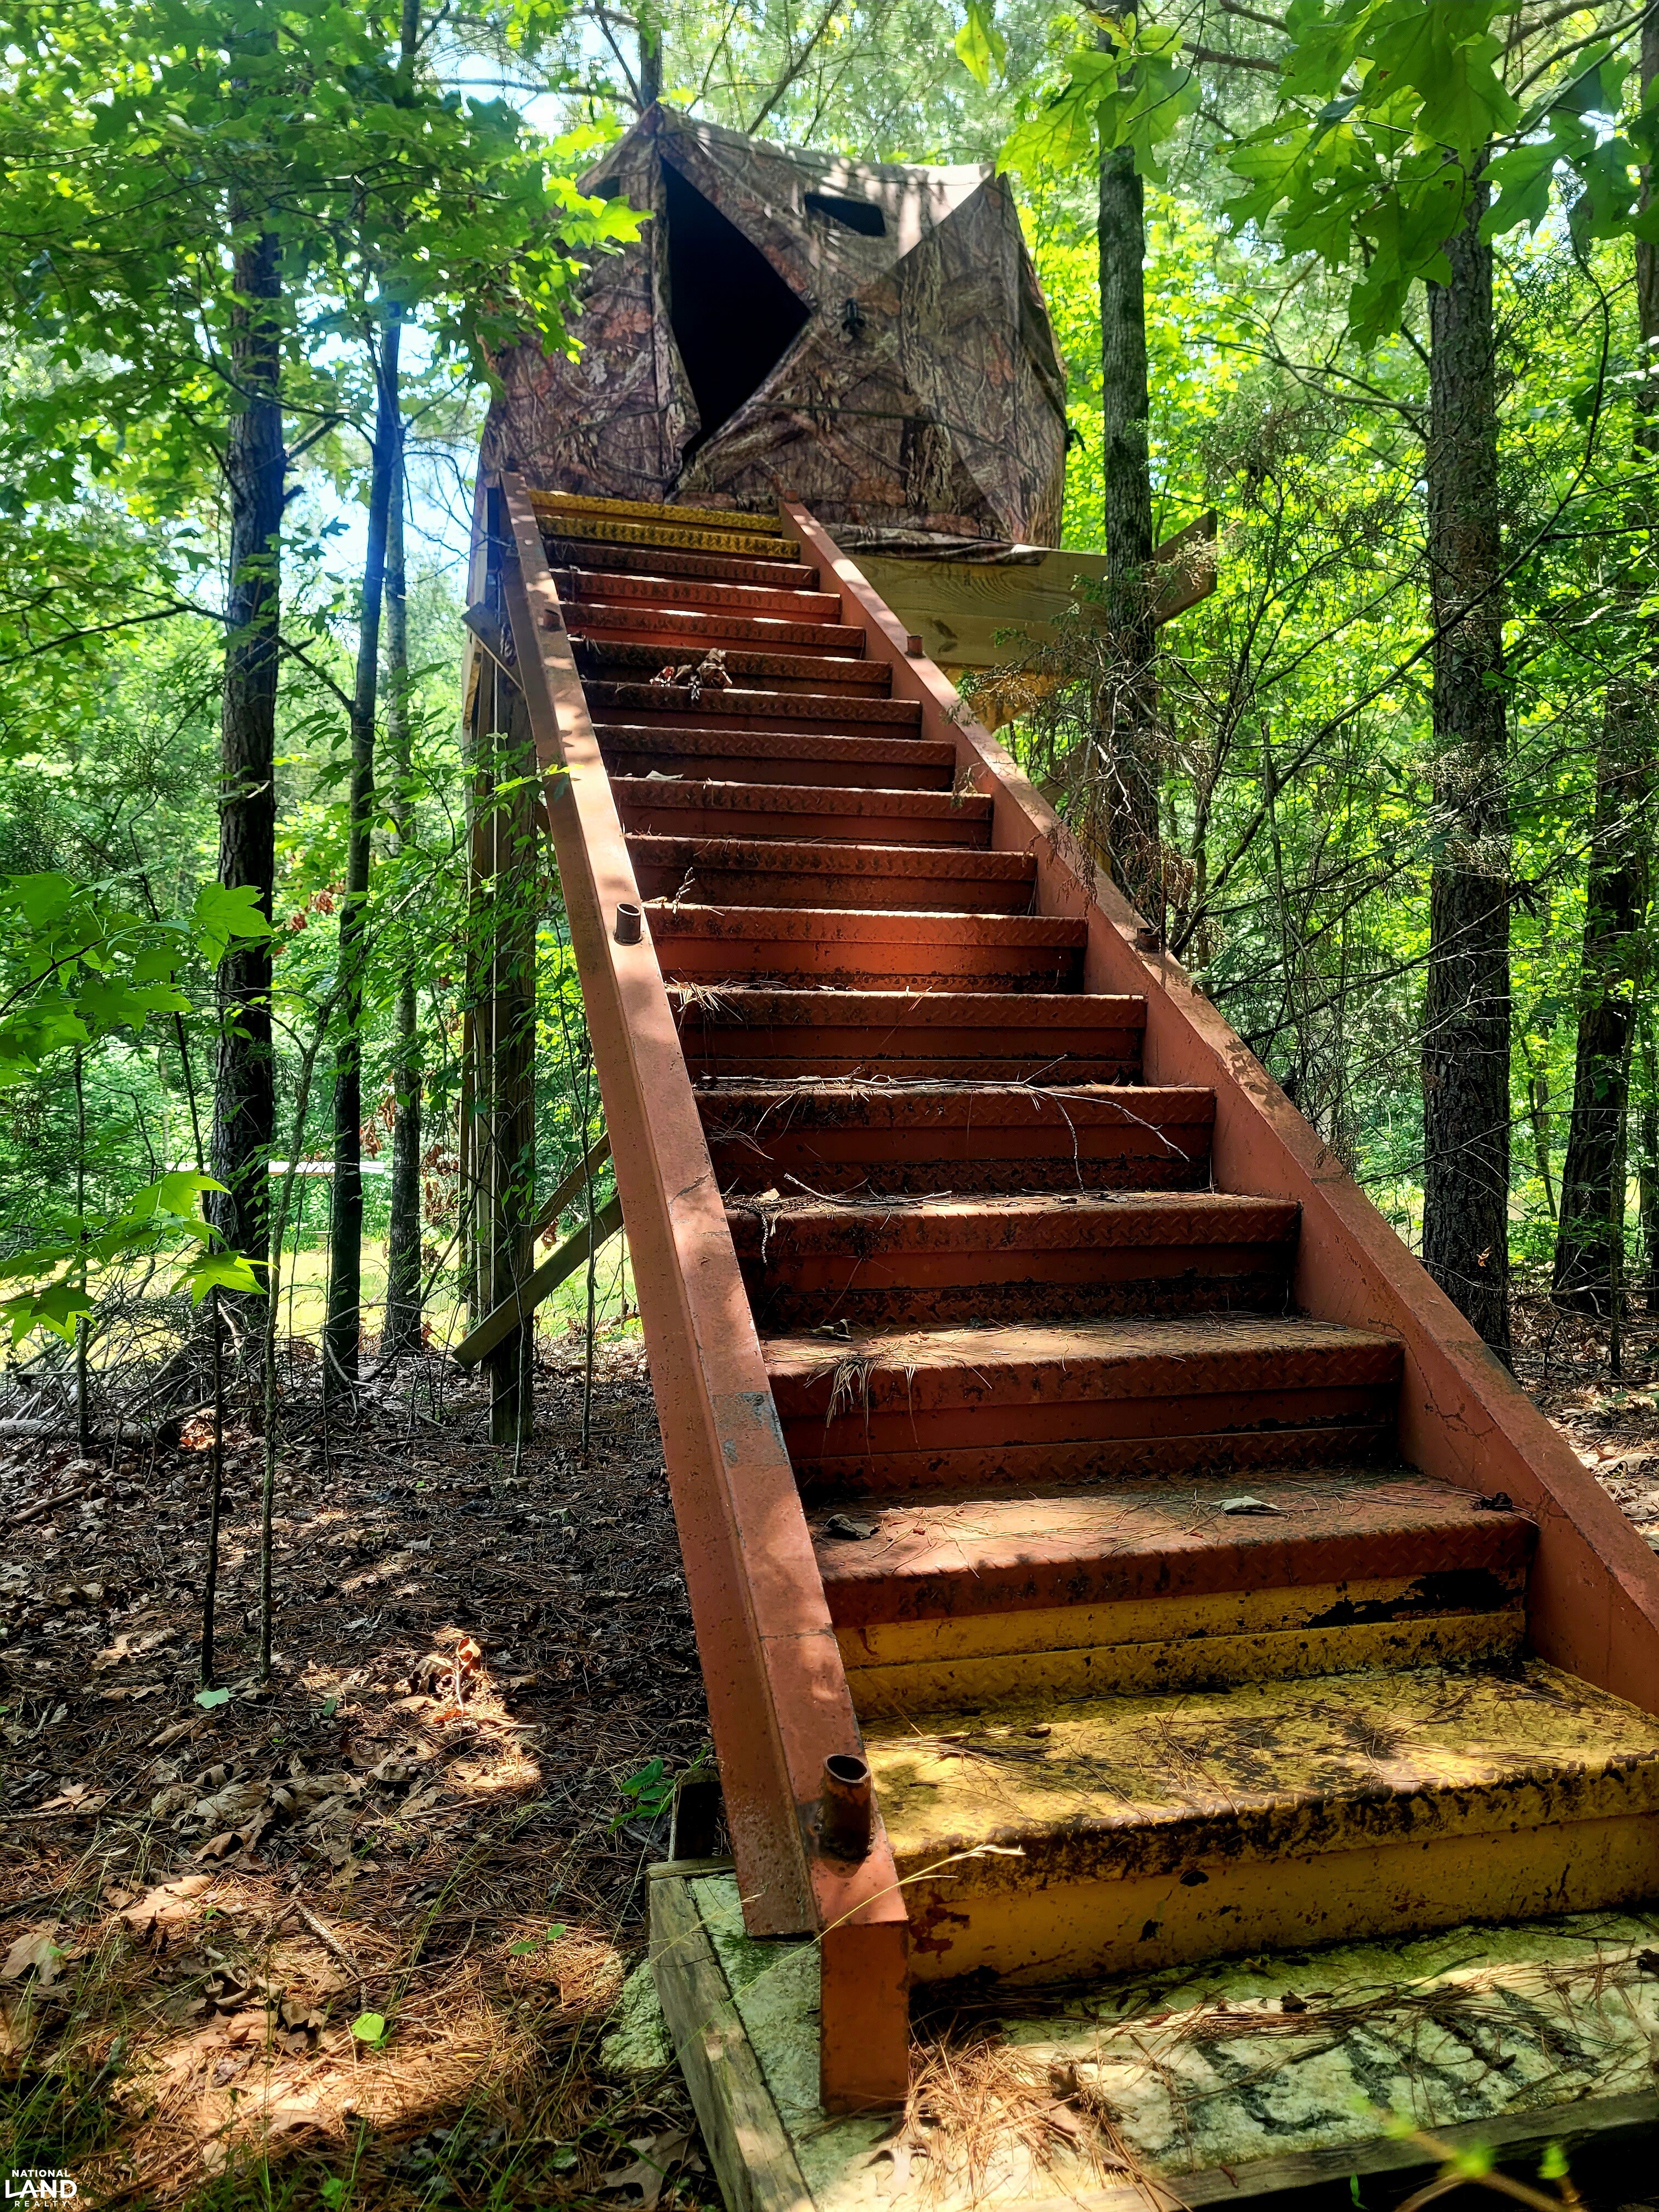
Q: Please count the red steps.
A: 14